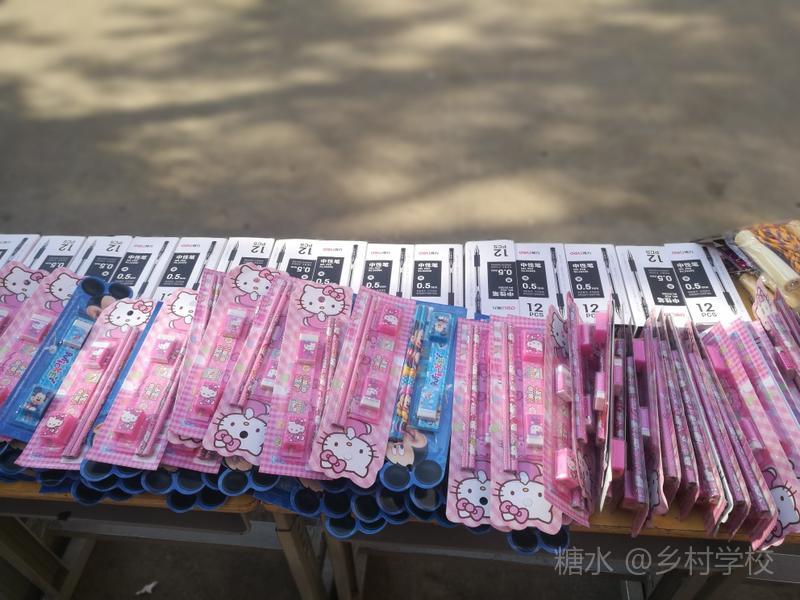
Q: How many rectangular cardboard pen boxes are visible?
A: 15